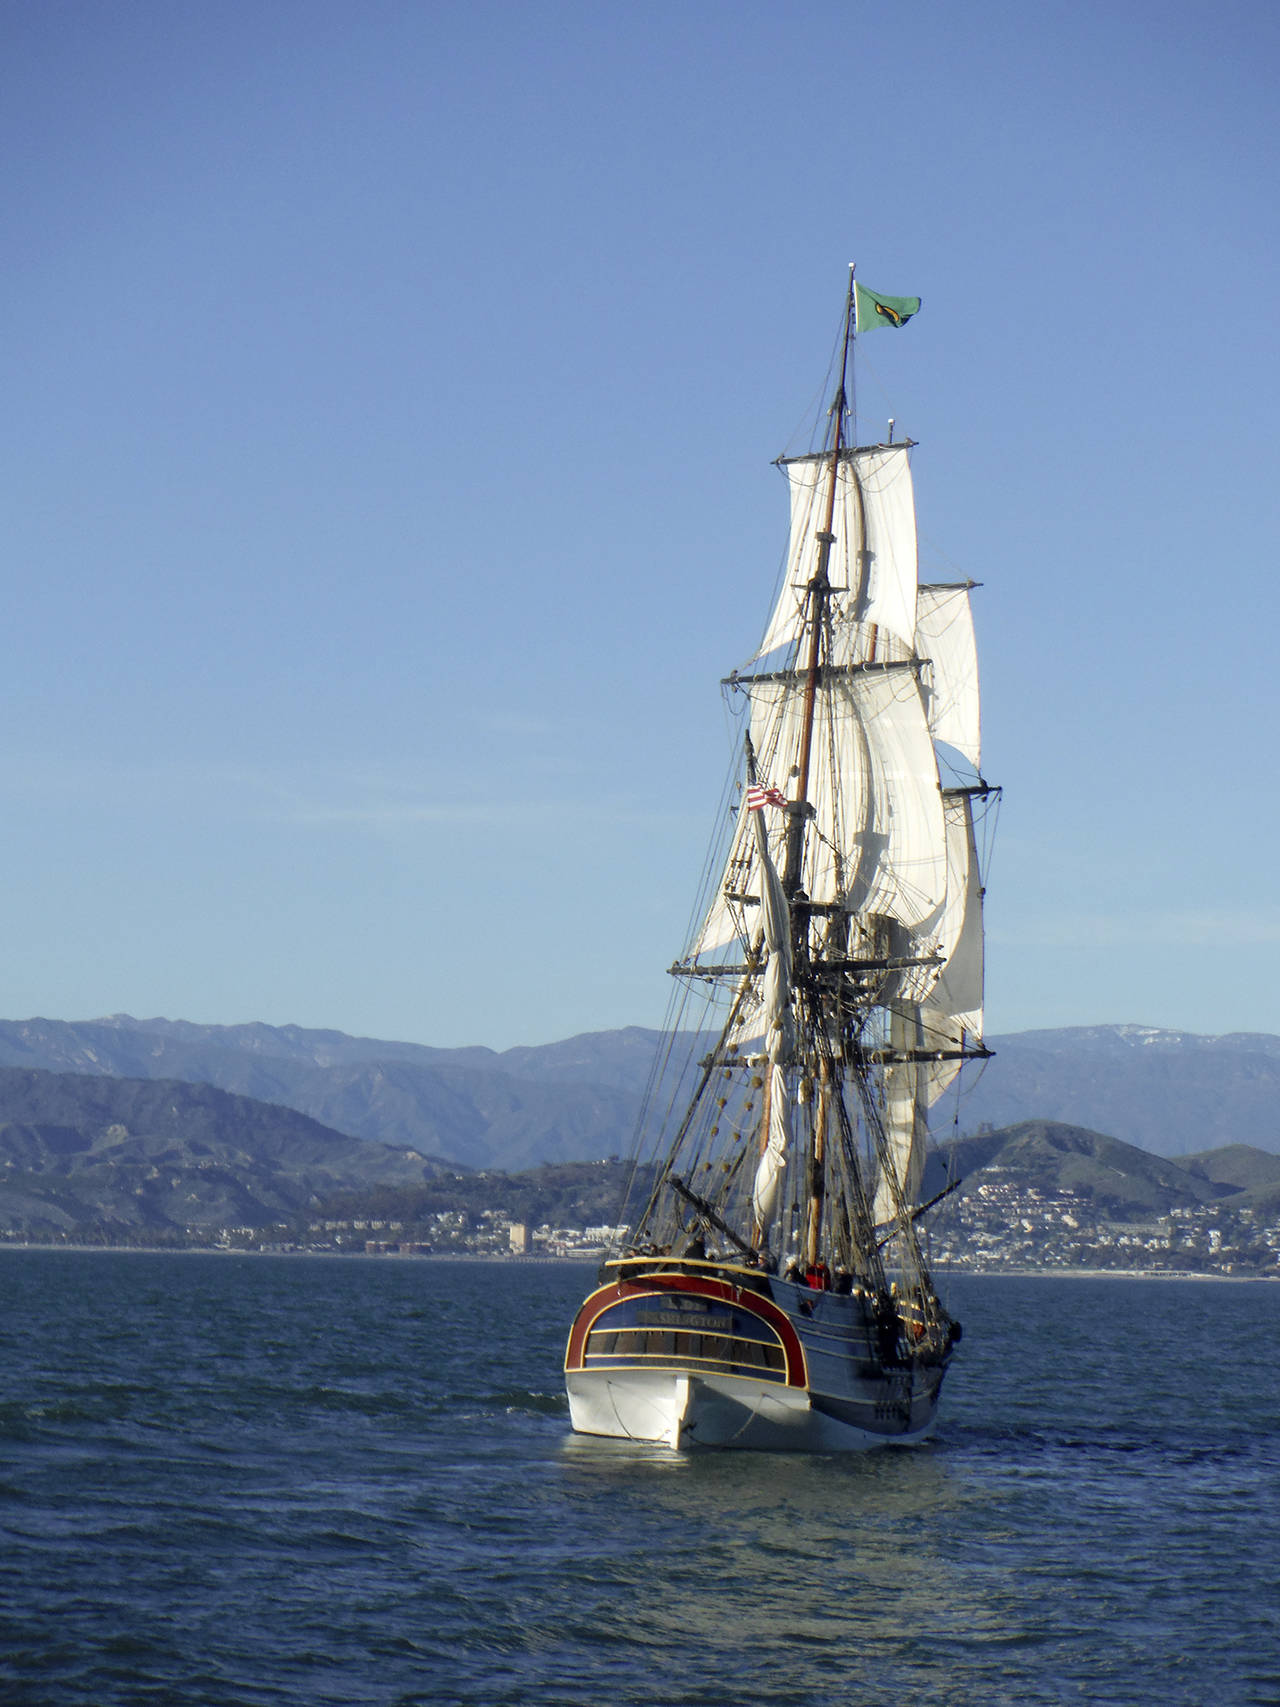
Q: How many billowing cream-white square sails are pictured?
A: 4